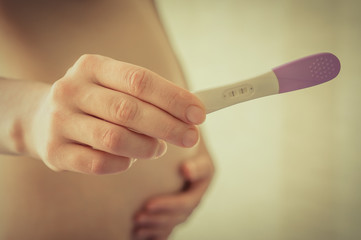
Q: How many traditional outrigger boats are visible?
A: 0